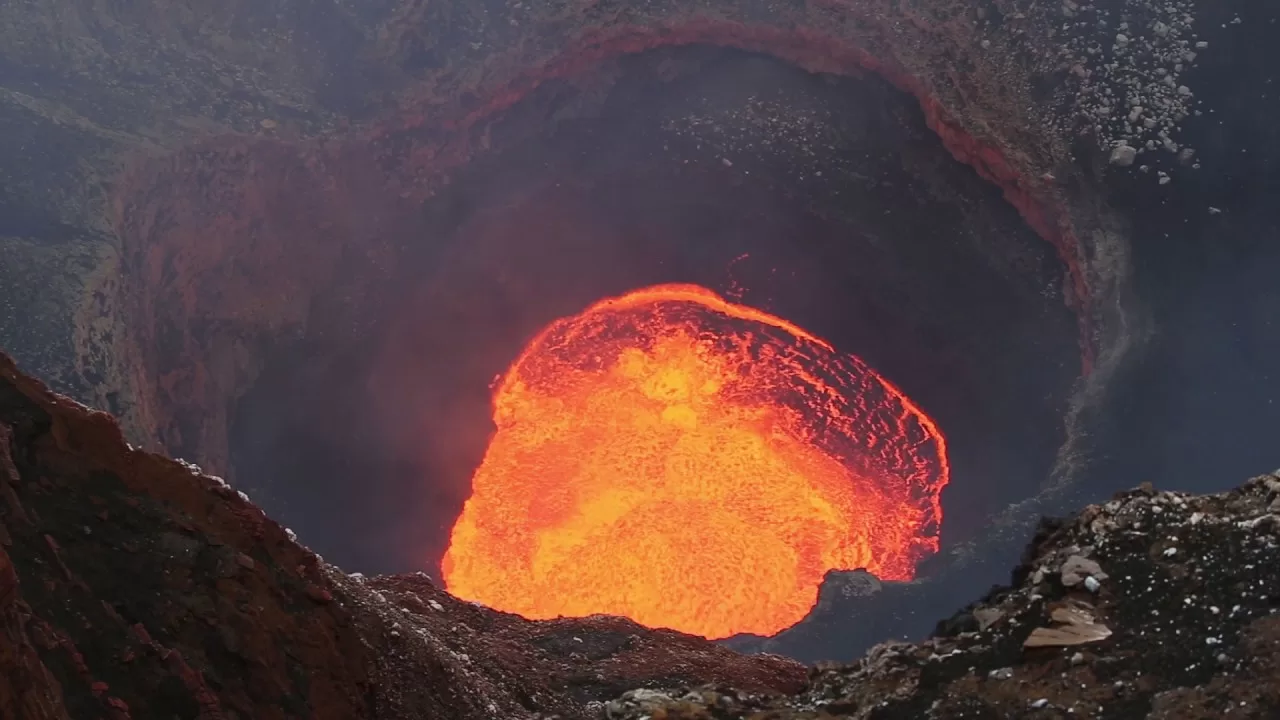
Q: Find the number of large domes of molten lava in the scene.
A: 1